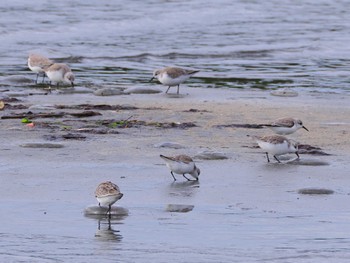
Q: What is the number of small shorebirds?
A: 7